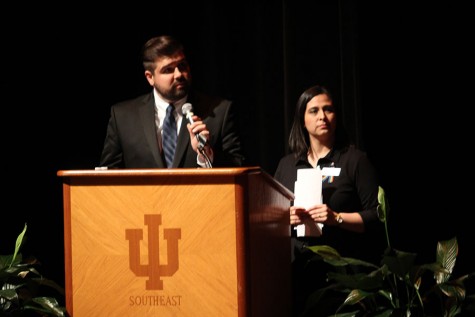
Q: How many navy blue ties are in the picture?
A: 1